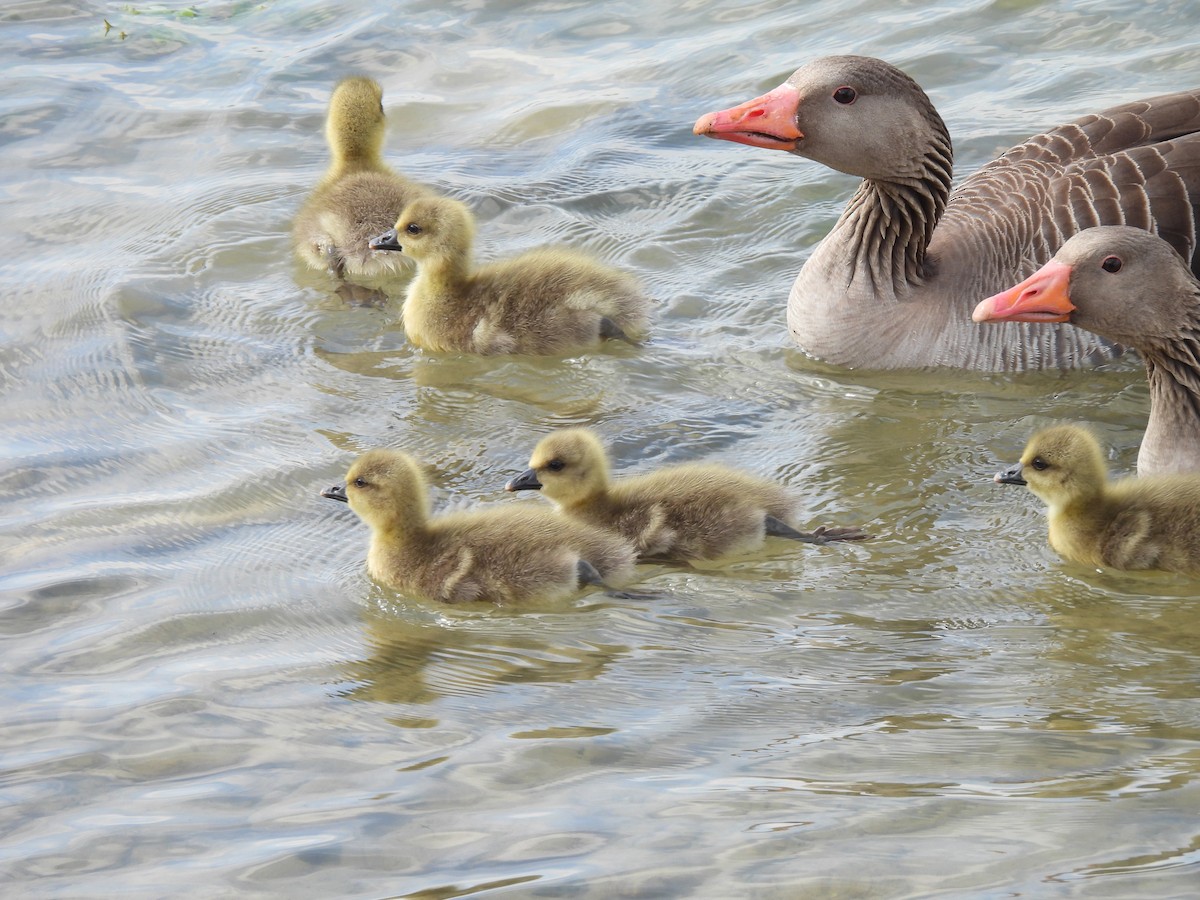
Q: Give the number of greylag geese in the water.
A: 7